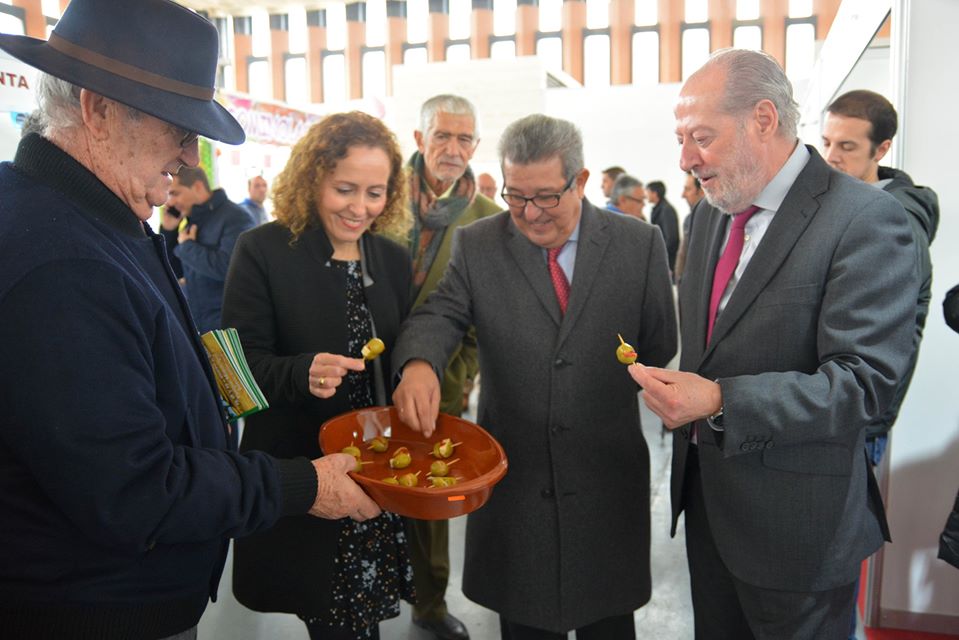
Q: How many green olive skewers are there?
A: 11